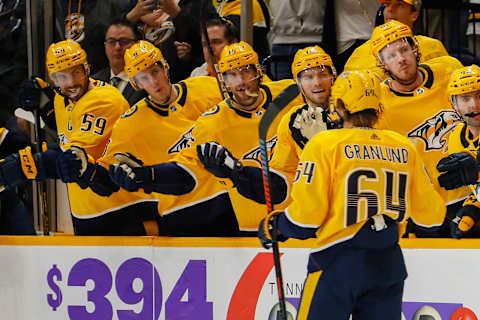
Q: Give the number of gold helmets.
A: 7